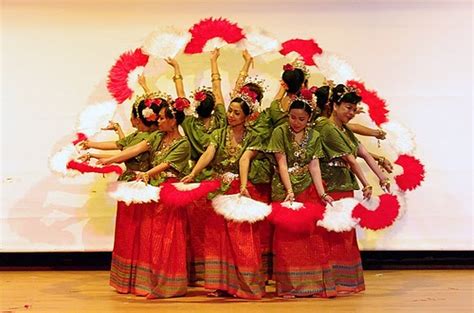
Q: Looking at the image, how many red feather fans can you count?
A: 10